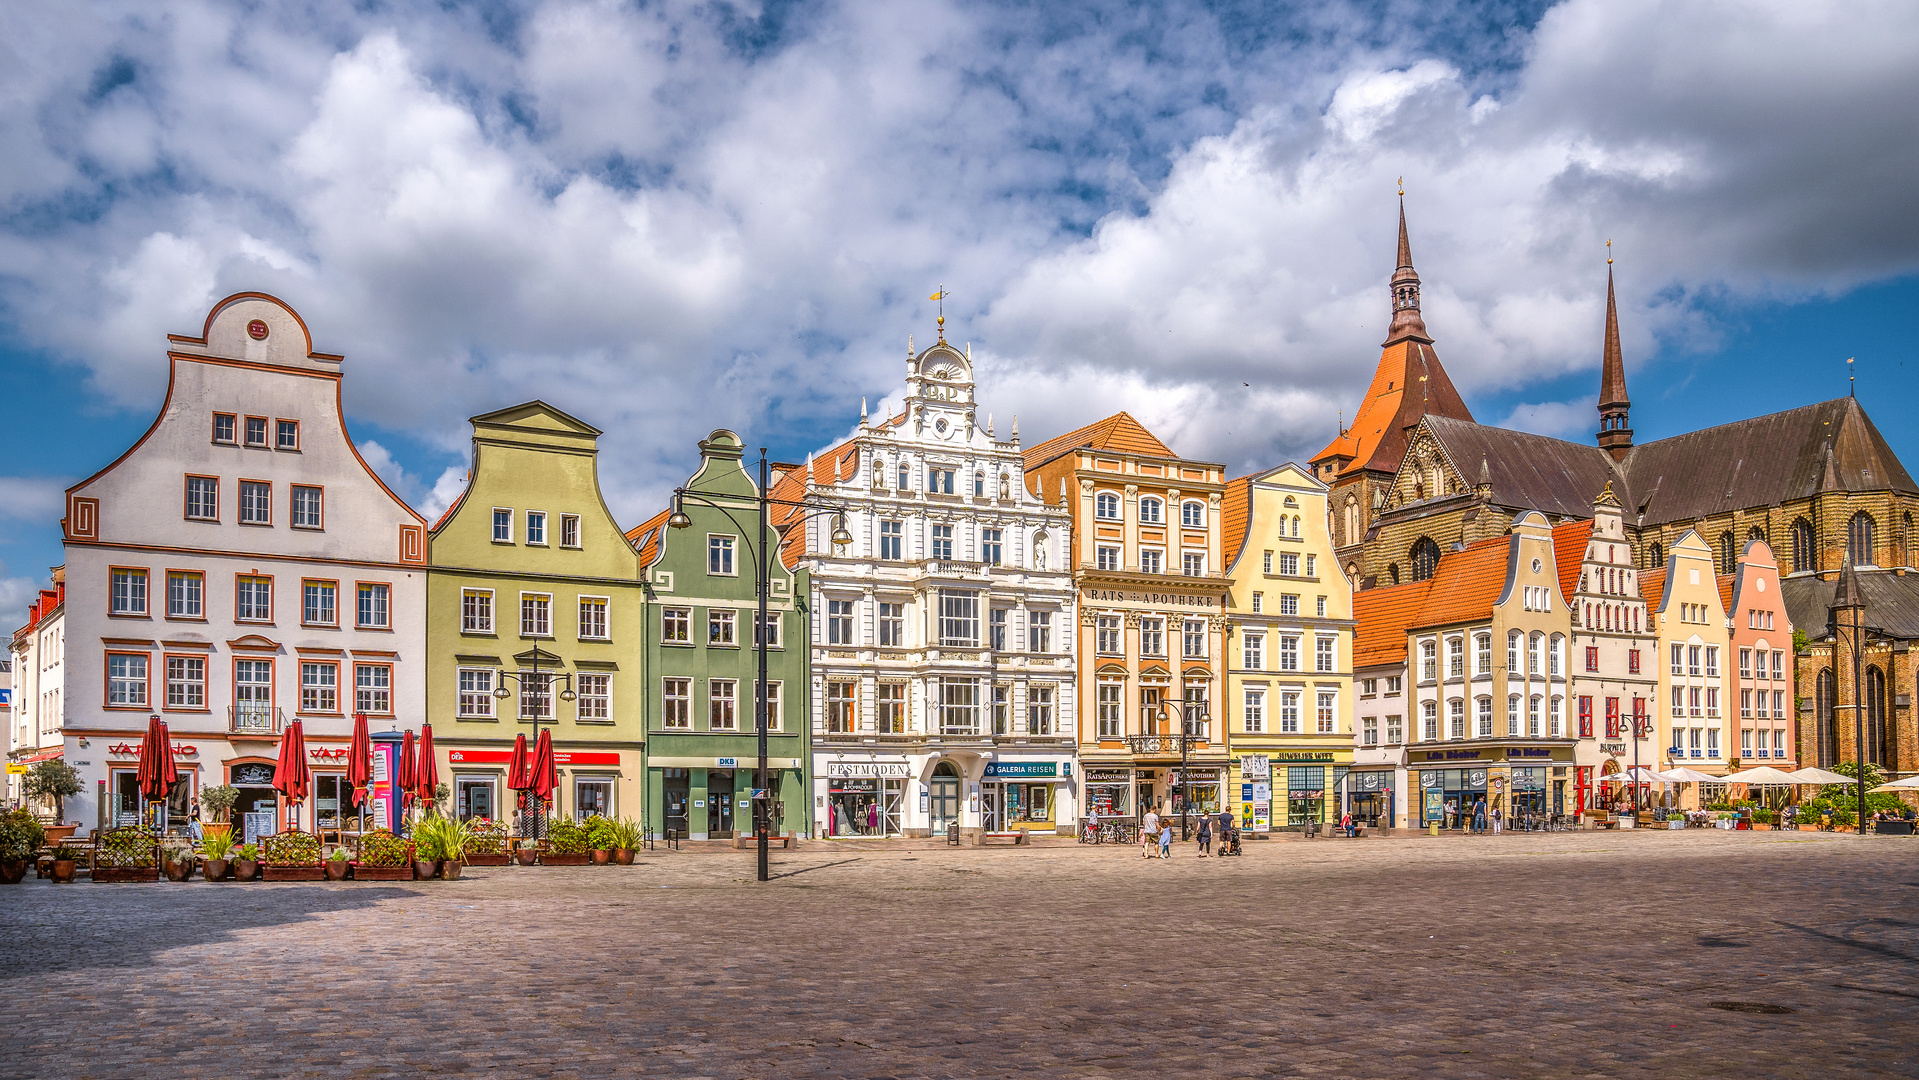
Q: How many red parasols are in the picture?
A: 10